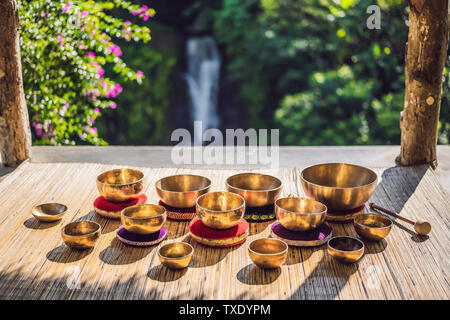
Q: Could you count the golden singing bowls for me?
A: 13